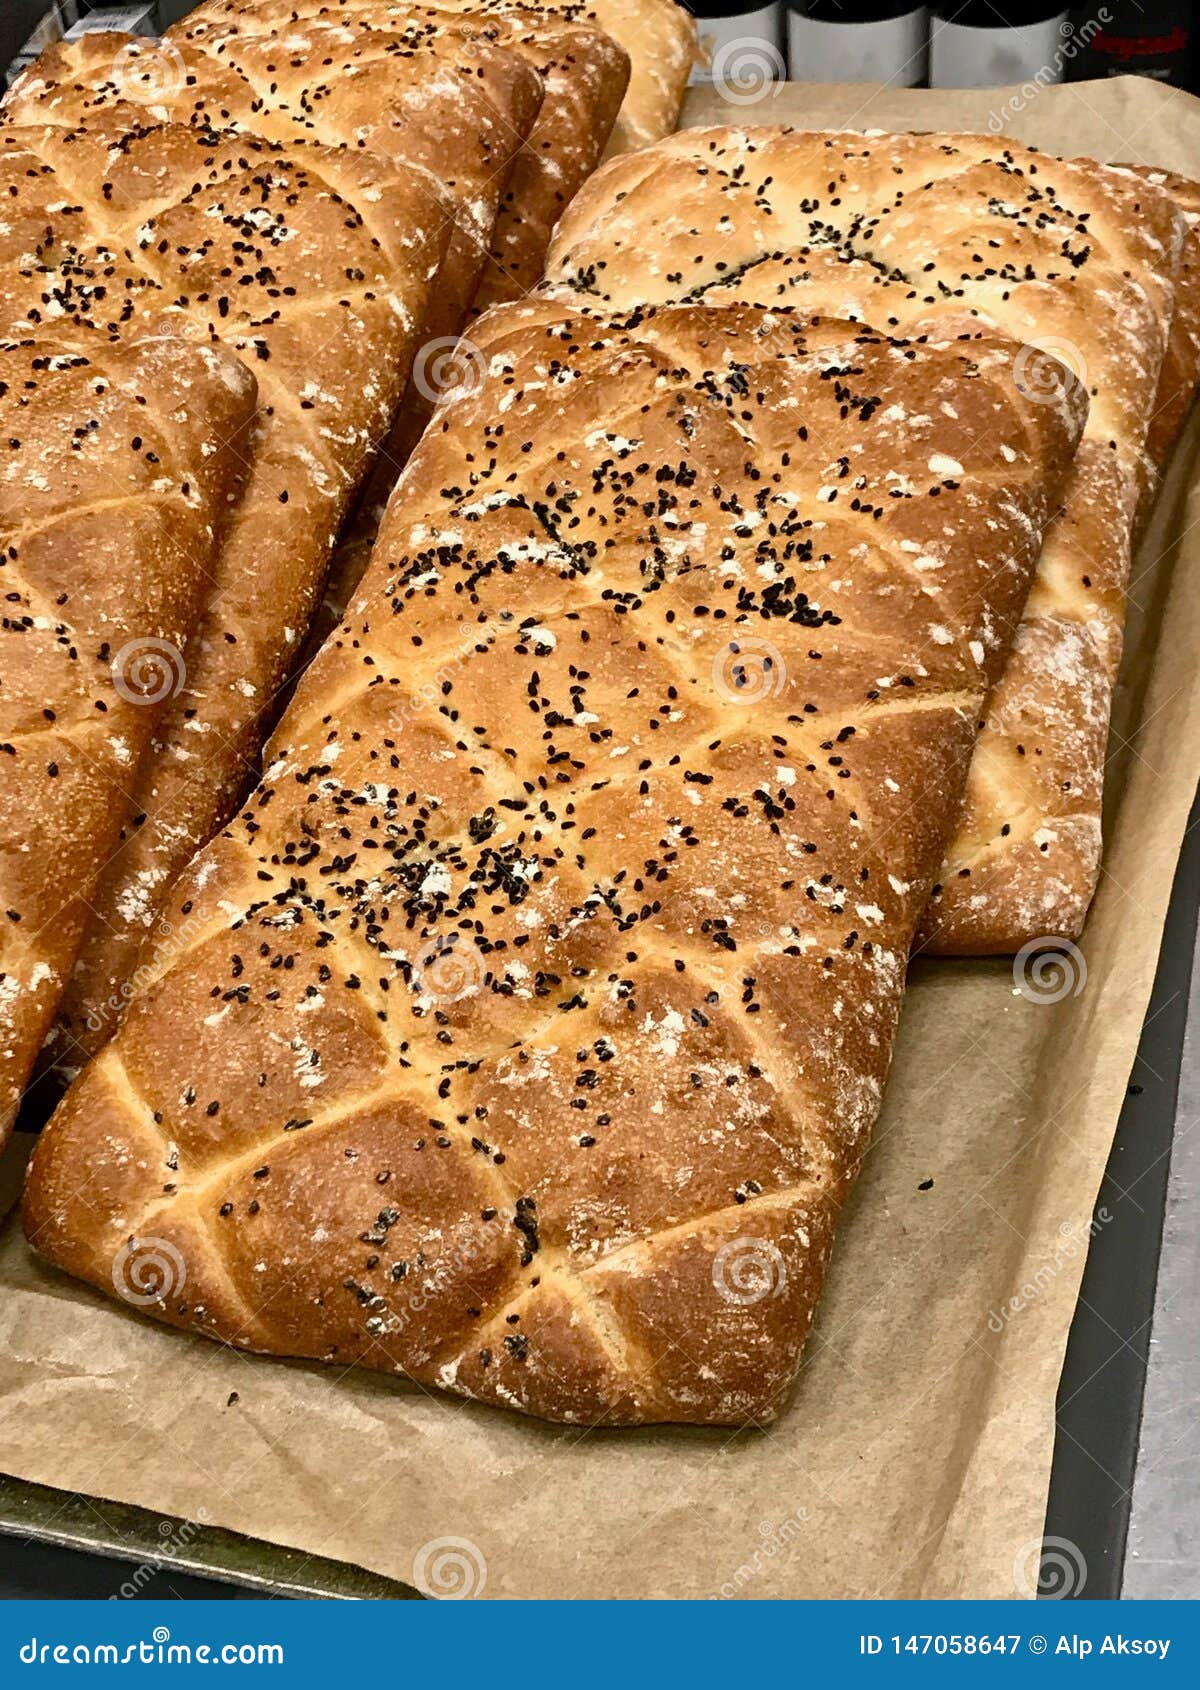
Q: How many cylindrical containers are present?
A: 4